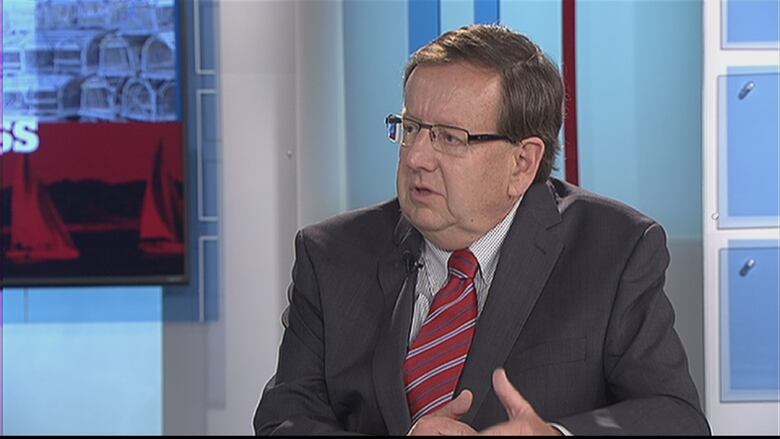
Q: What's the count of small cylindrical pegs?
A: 2